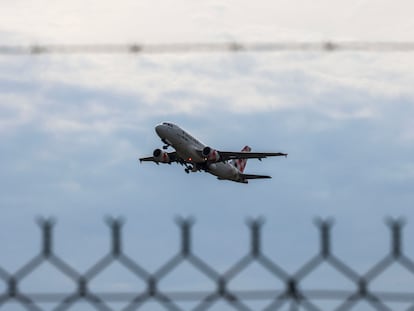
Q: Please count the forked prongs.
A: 6